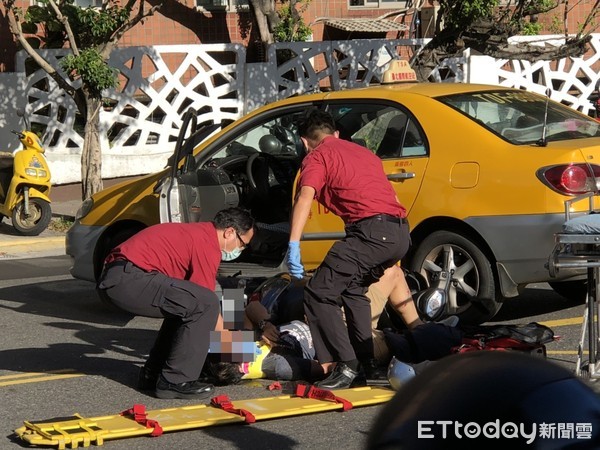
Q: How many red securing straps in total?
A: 3